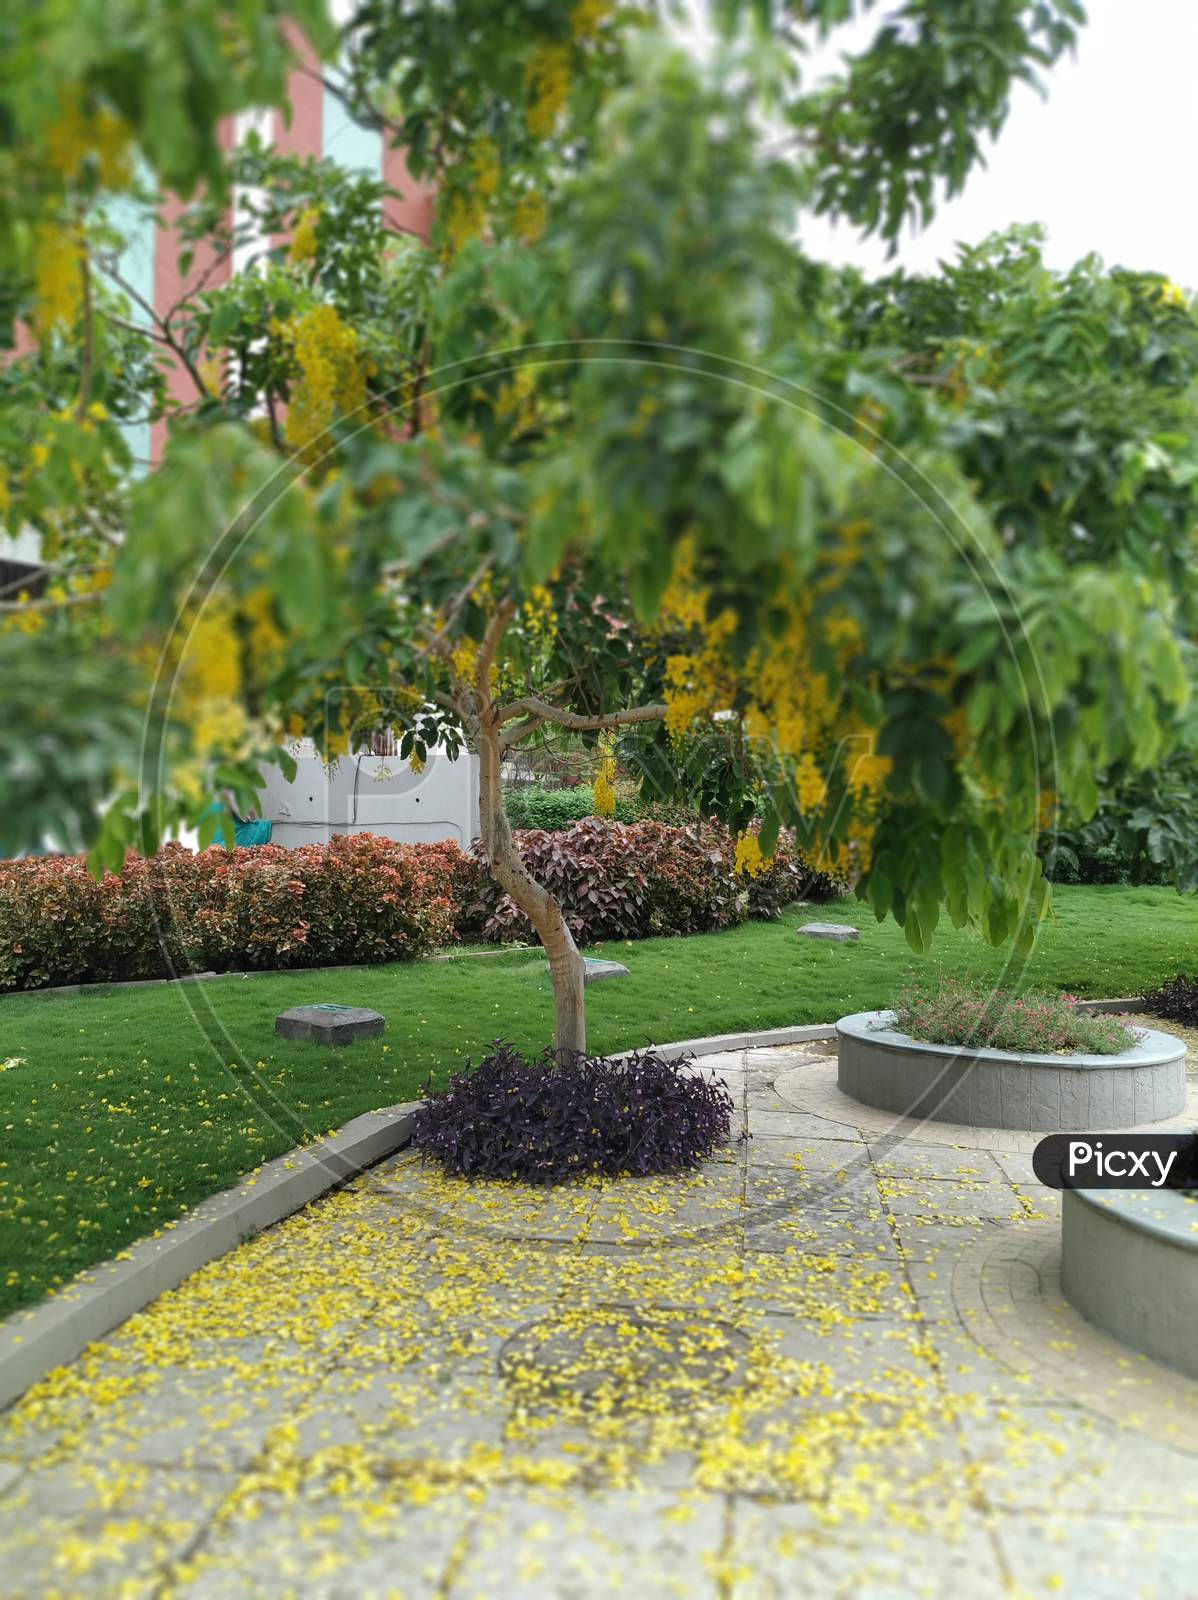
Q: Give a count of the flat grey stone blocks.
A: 3